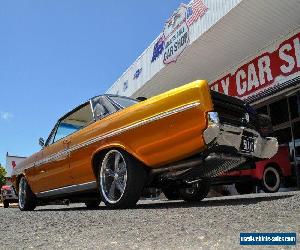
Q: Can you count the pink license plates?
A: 0